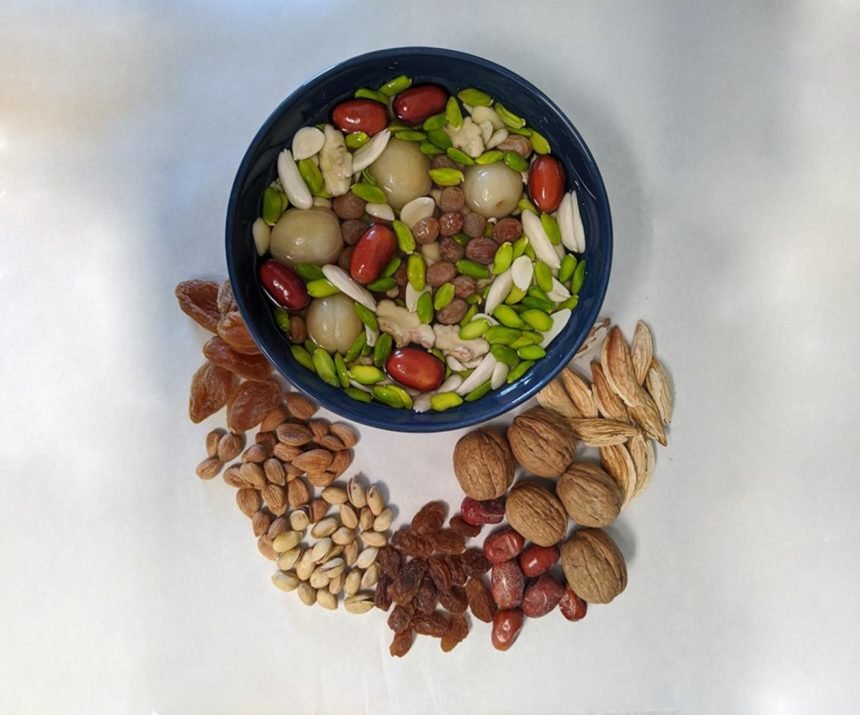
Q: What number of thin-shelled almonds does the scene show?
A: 11